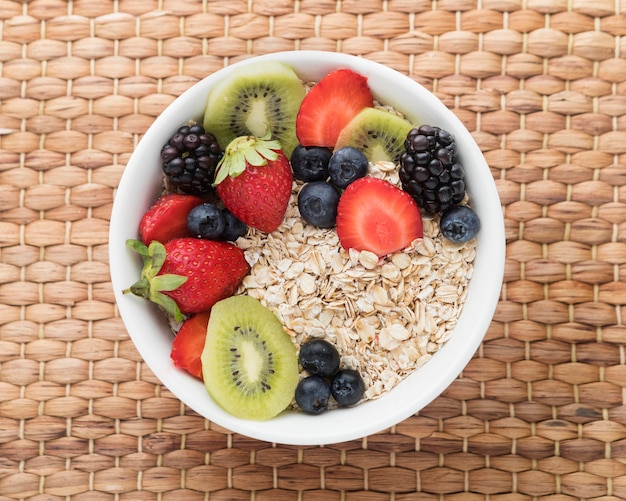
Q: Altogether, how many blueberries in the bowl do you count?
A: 9